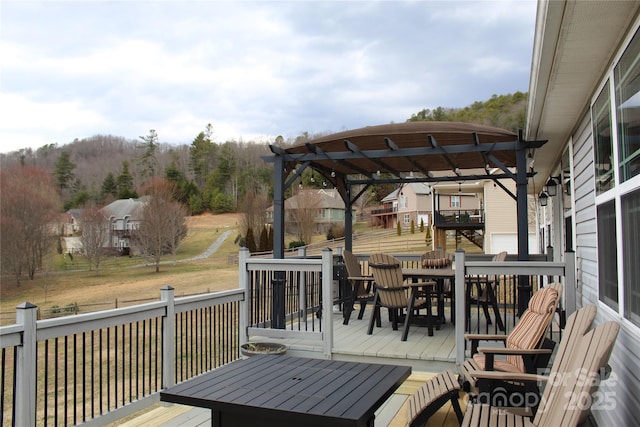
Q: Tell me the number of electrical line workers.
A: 0